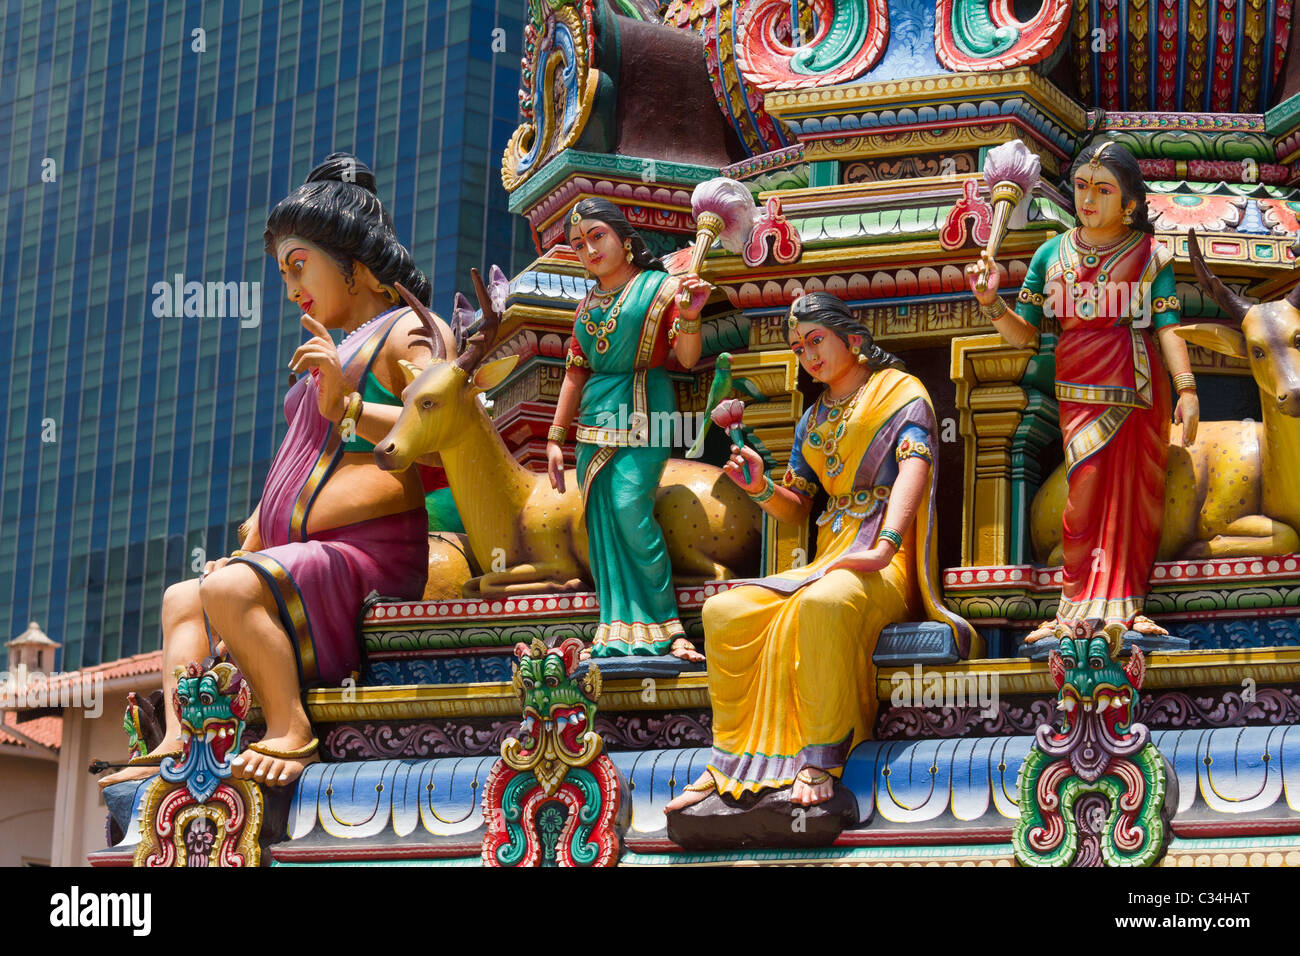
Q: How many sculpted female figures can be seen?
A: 4